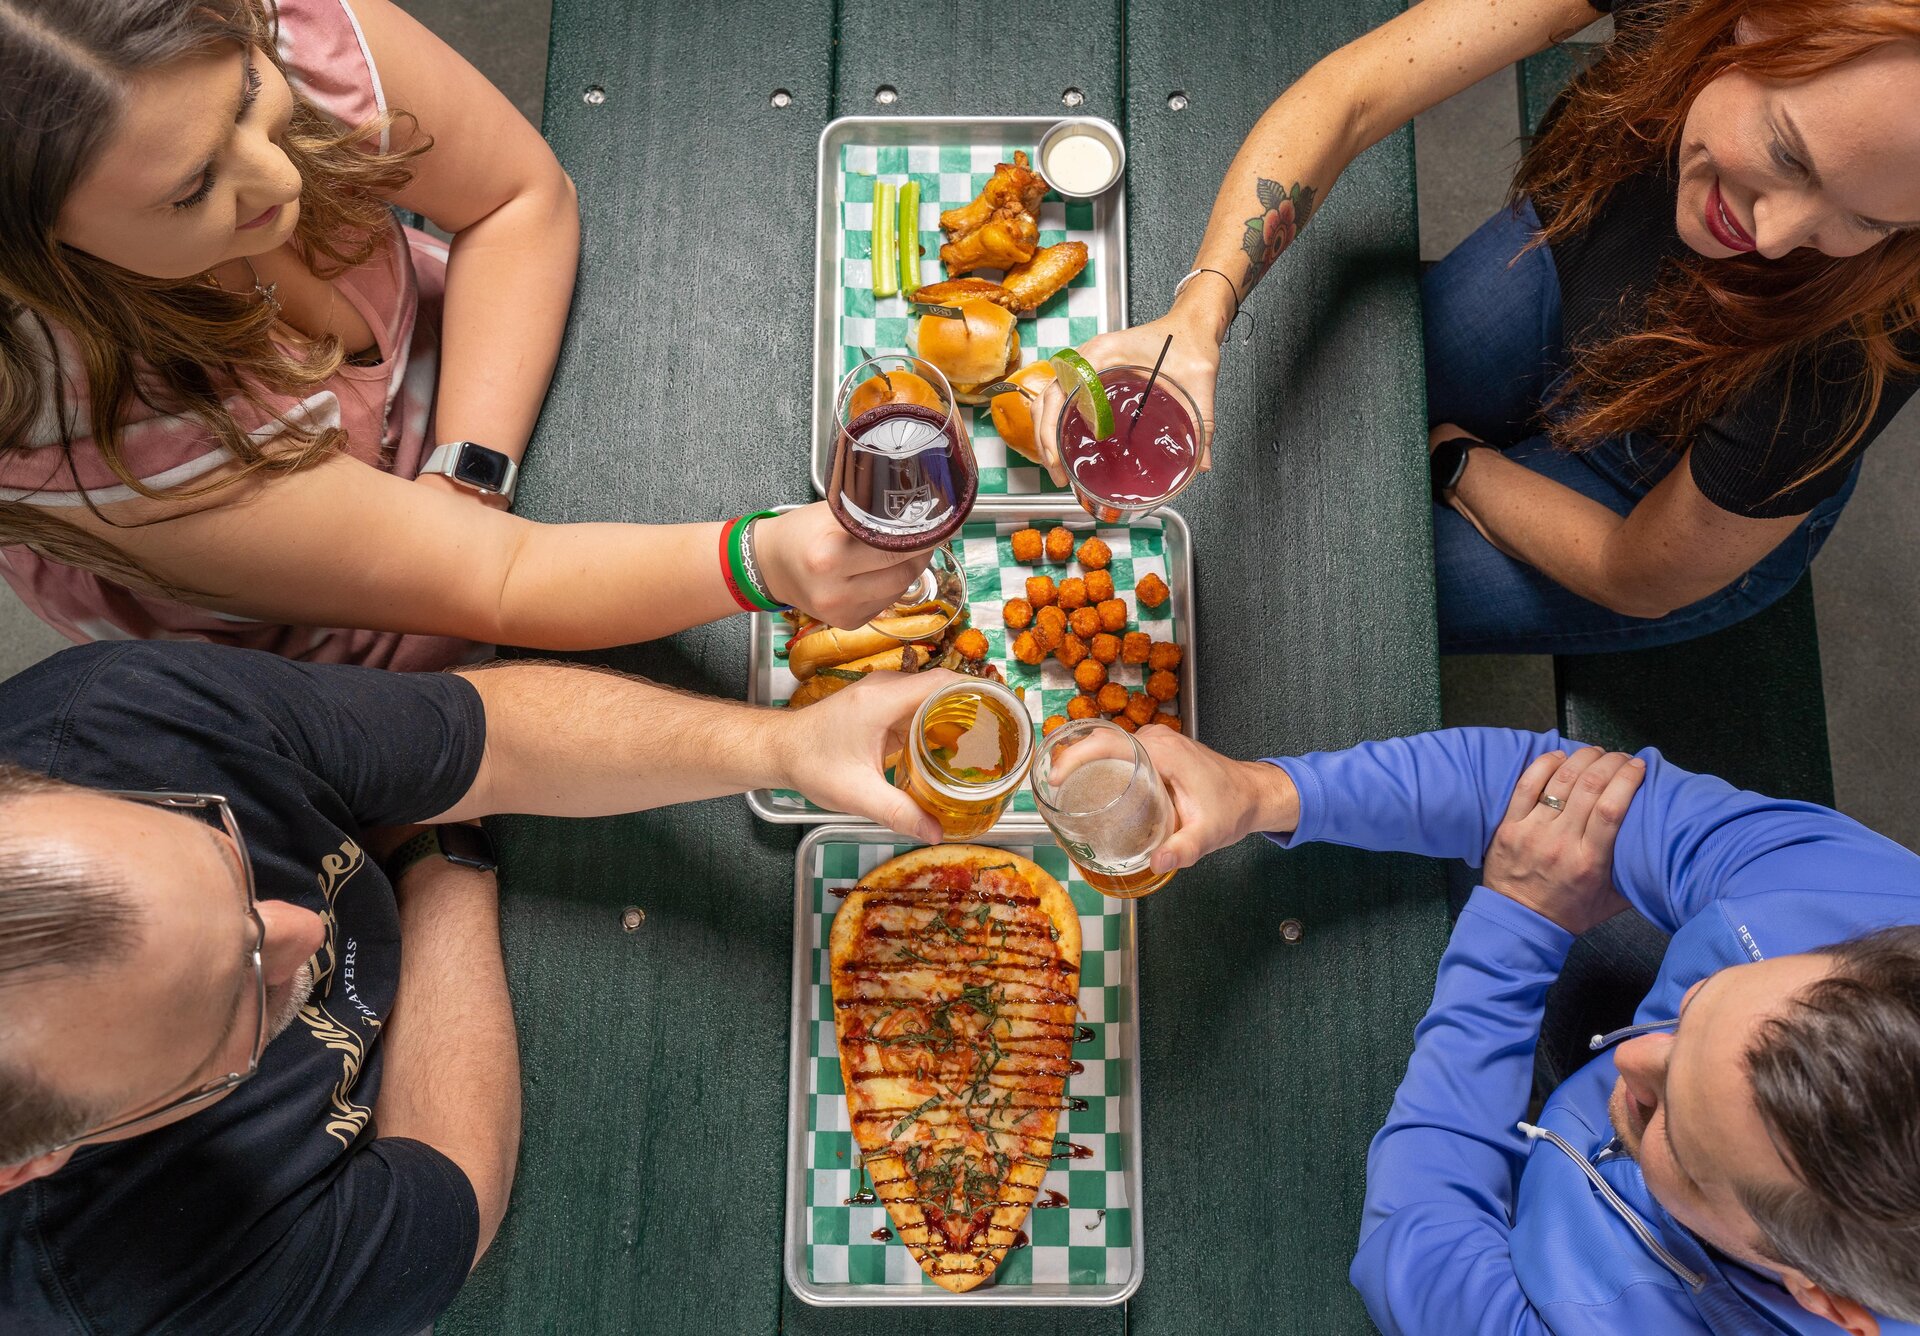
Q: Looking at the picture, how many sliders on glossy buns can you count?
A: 3